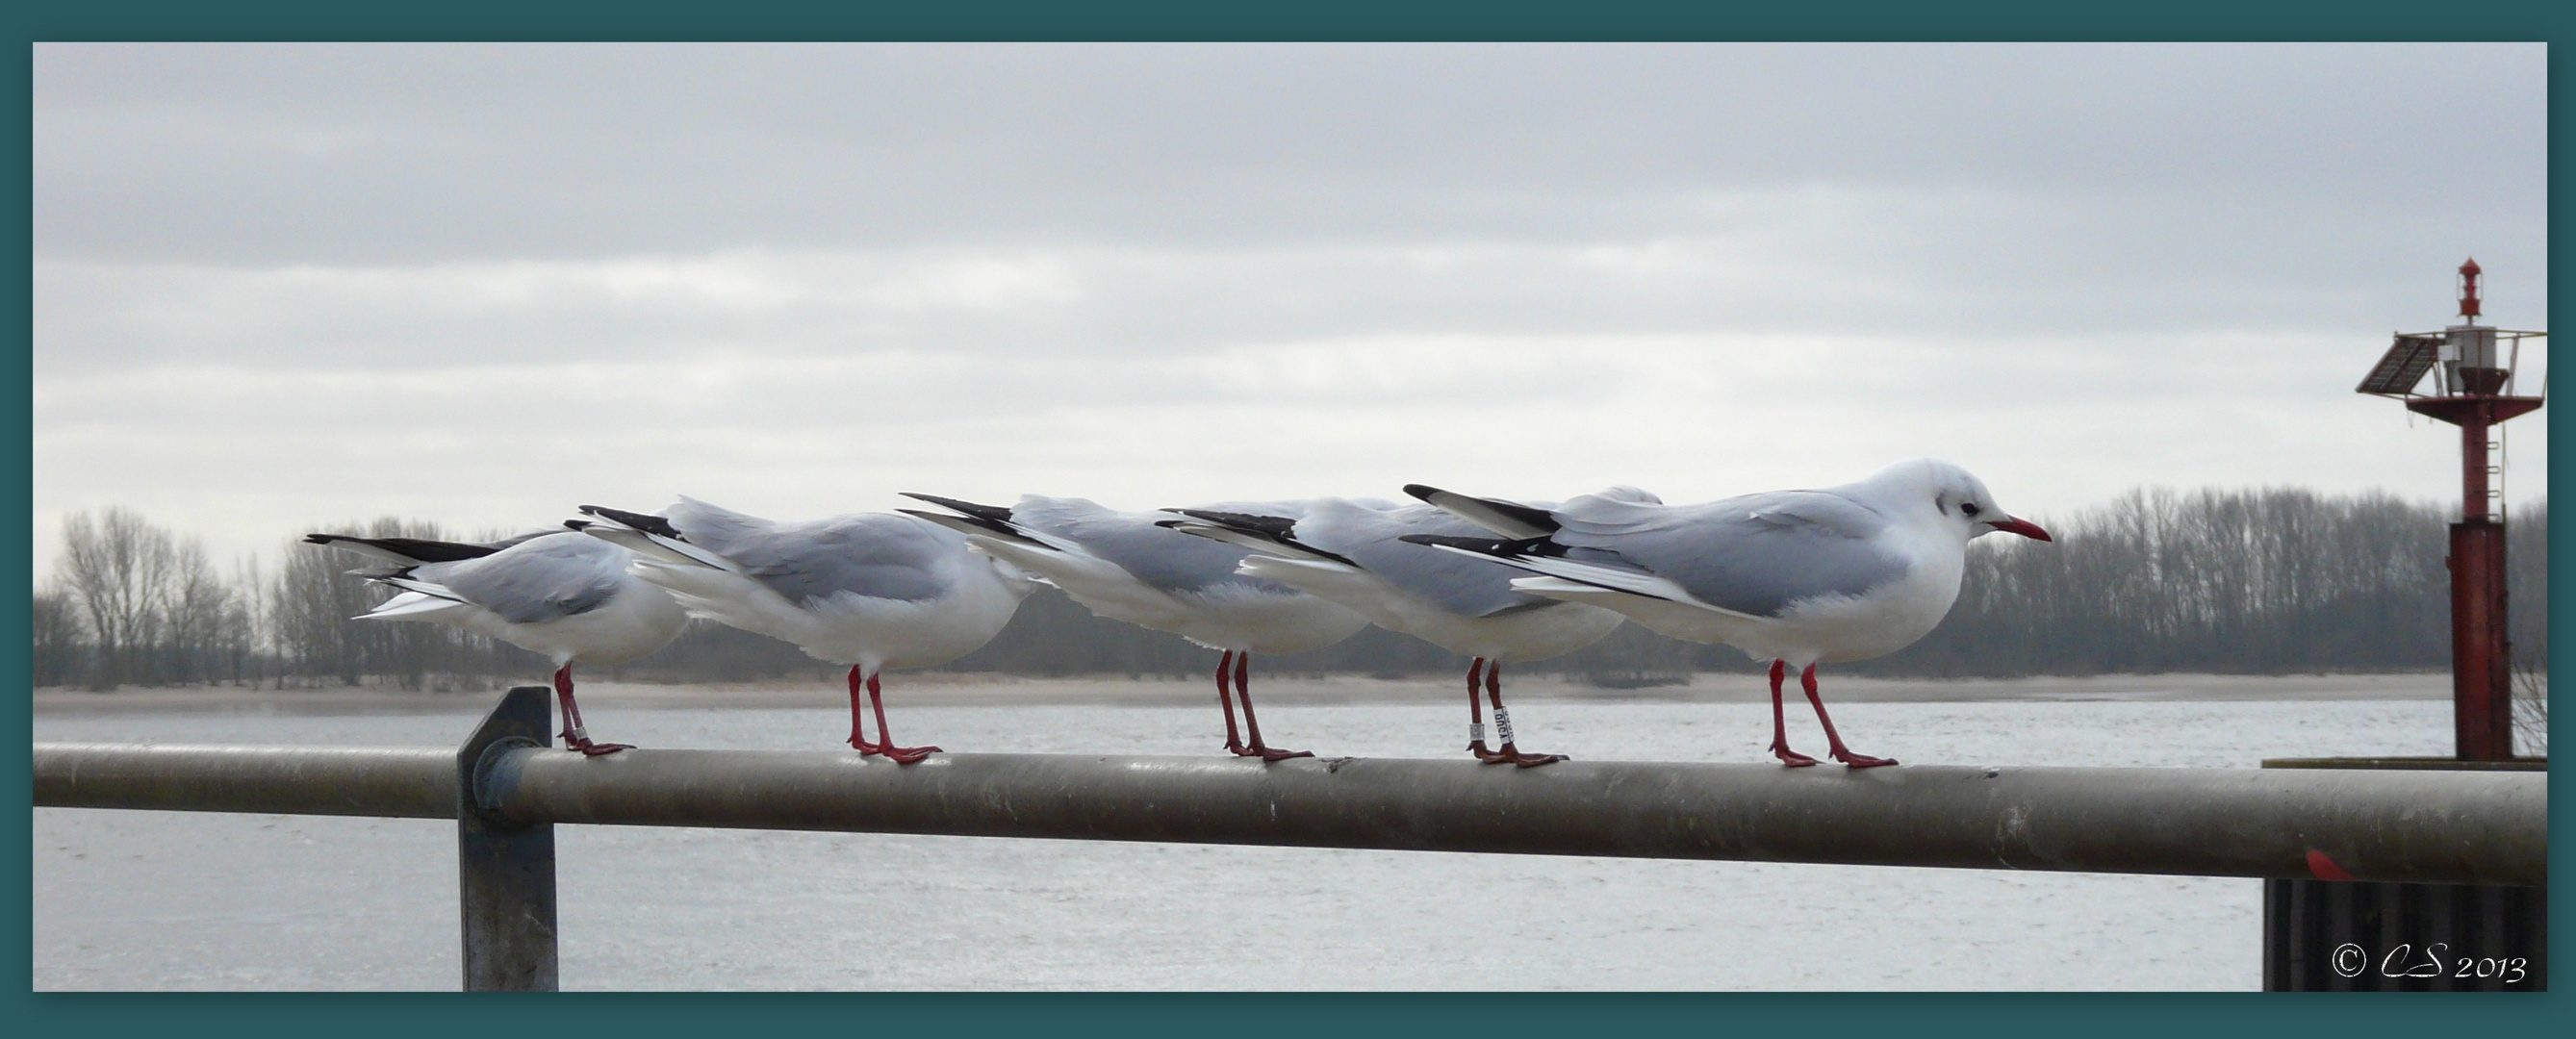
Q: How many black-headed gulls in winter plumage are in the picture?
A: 5